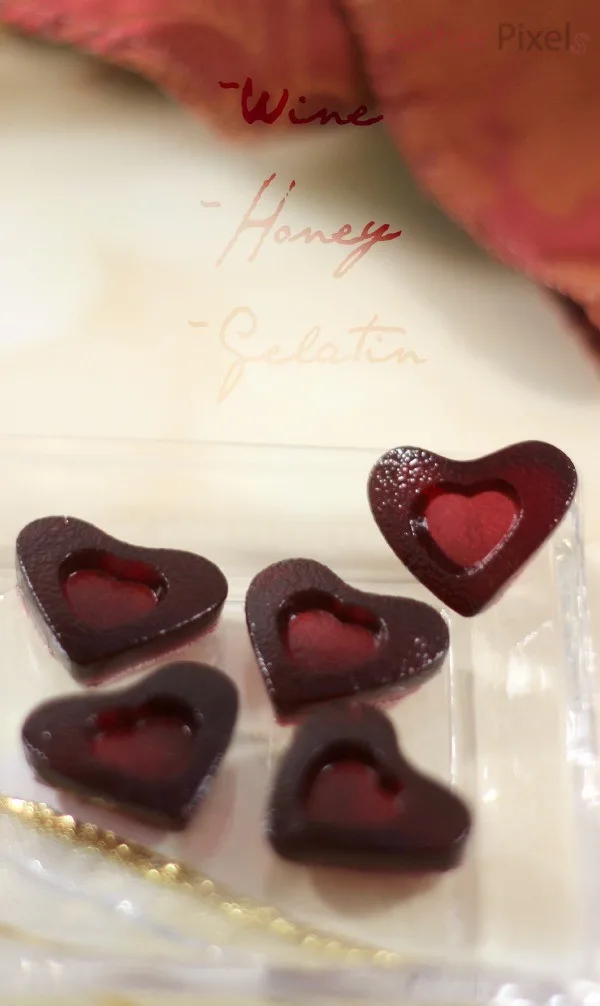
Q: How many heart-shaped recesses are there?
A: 5